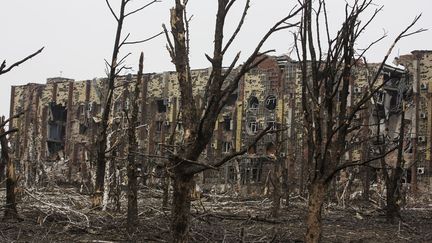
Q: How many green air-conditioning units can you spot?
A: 0